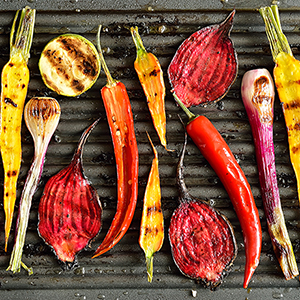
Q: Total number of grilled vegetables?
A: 12